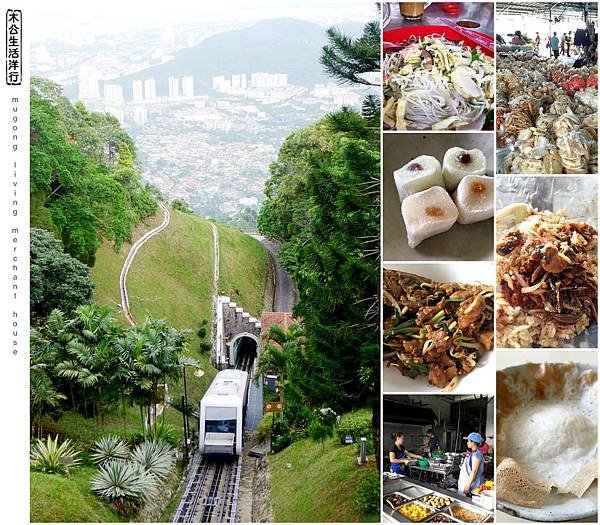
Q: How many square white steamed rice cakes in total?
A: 4